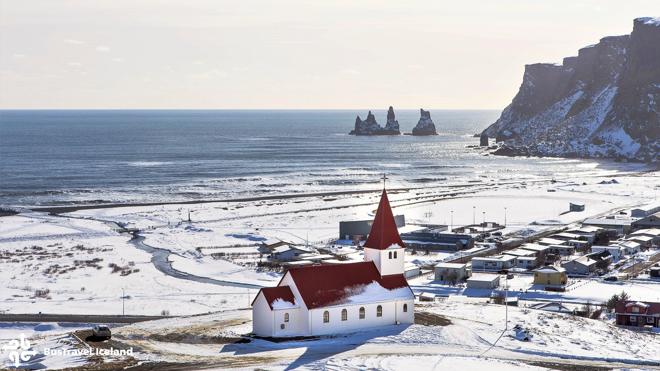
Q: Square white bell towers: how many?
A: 1